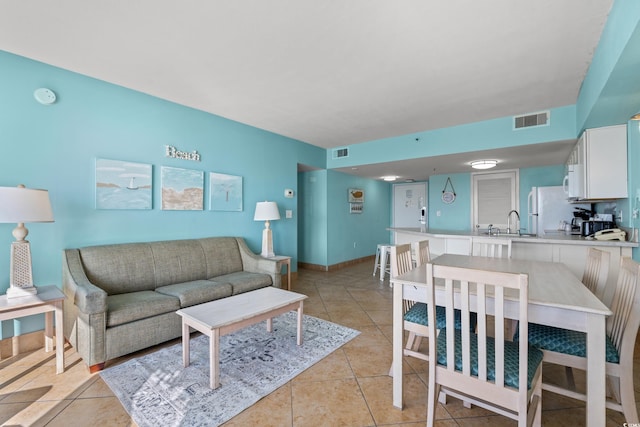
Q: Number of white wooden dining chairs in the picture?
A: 6